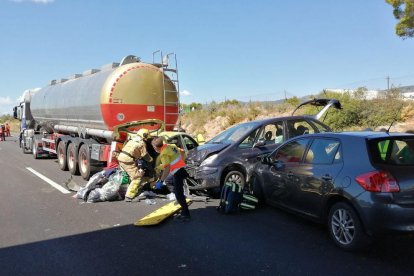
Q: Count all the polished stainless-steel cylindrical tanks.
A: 1